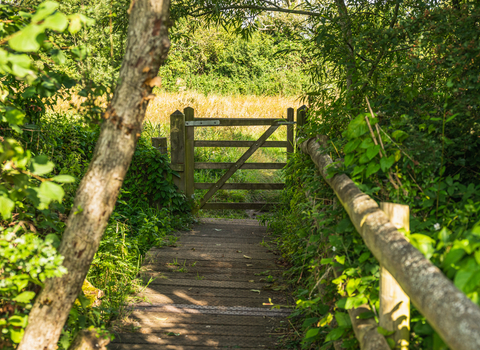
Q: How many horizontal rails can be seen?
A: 5